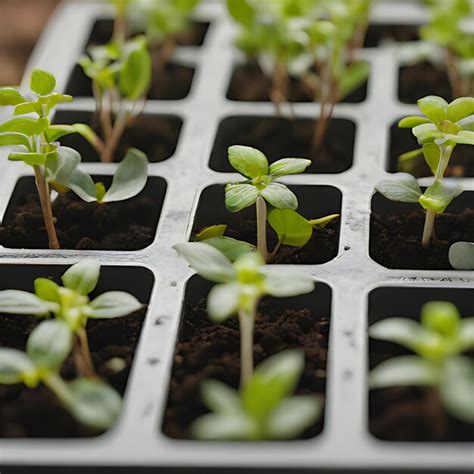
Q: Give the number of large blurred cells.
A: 3